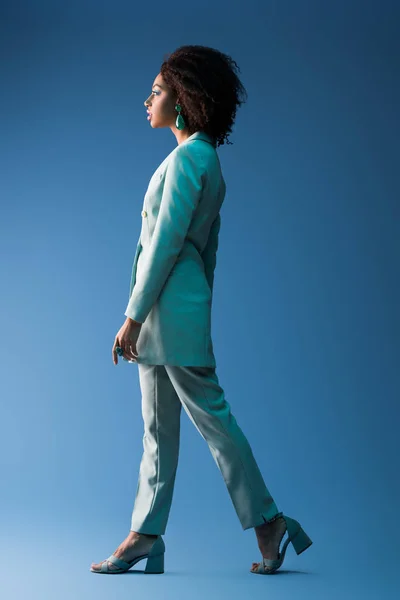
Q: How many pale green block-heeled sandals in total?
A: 2